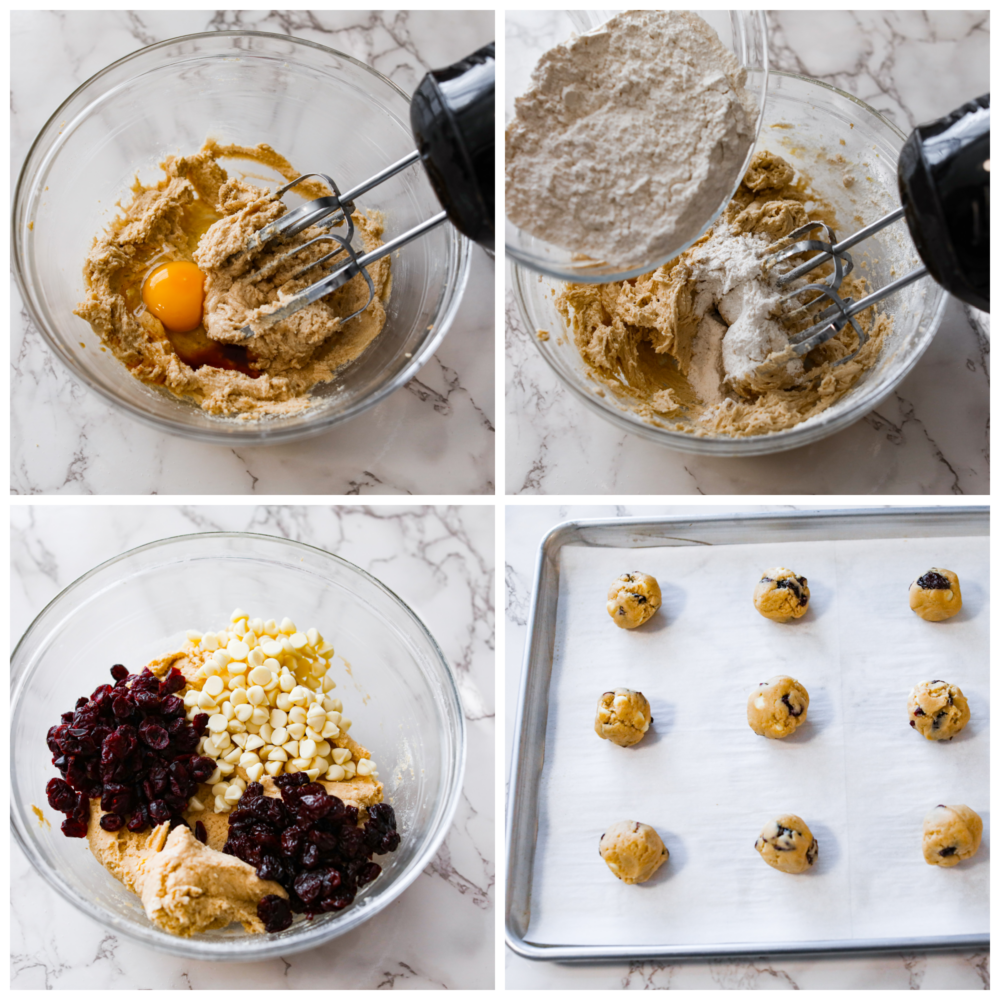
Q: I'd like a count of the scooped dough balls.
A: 9